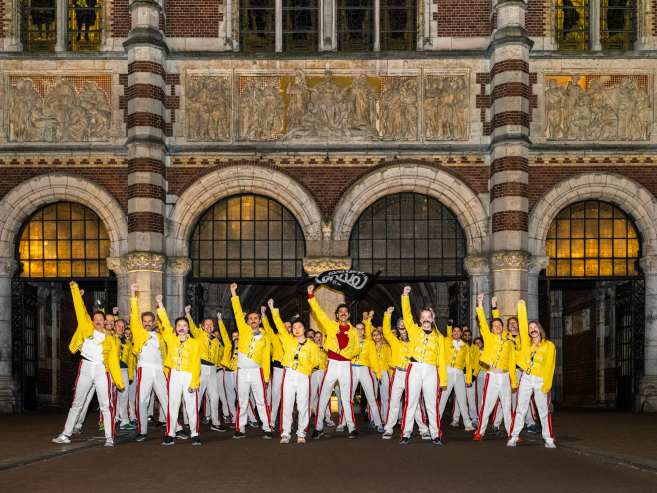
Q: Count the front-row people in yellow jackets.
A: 9